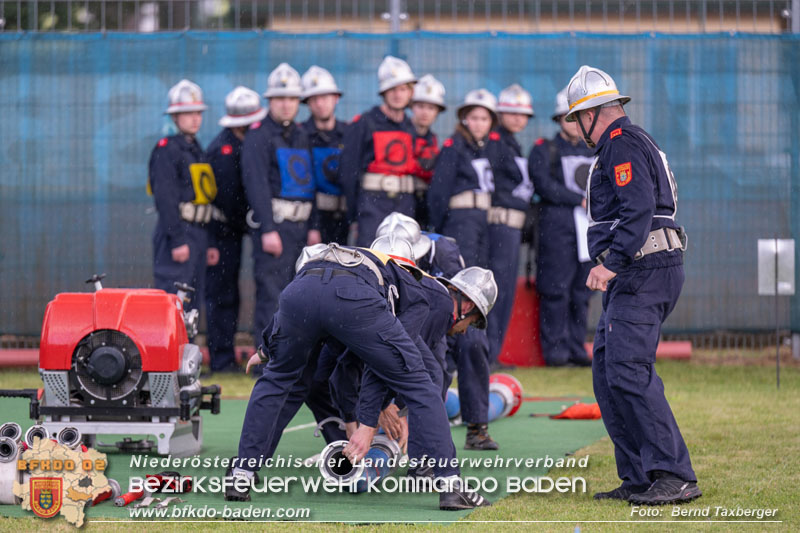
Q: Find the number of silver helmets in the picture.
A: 13